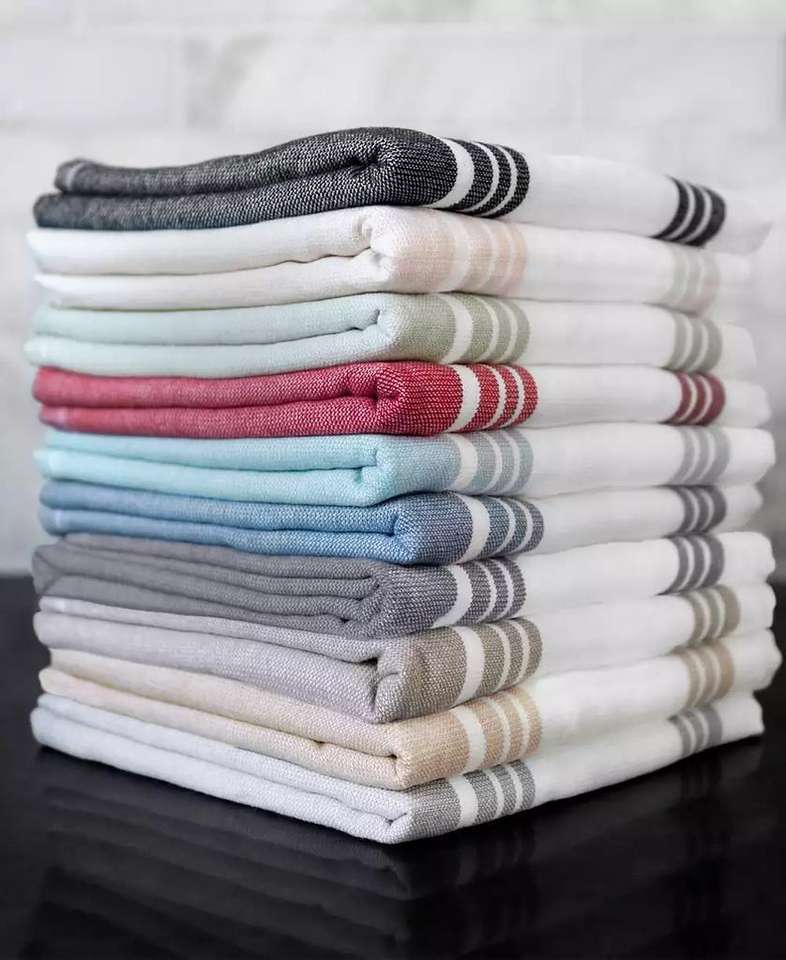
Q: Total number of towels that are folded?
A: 10